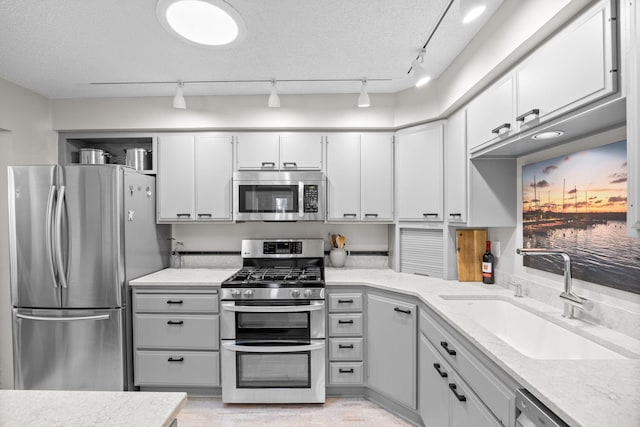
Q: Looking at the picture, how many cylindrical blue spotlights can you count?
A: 0